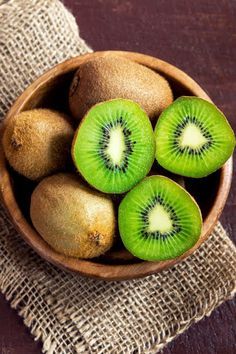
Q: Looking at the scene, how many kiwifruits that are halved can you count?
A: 3